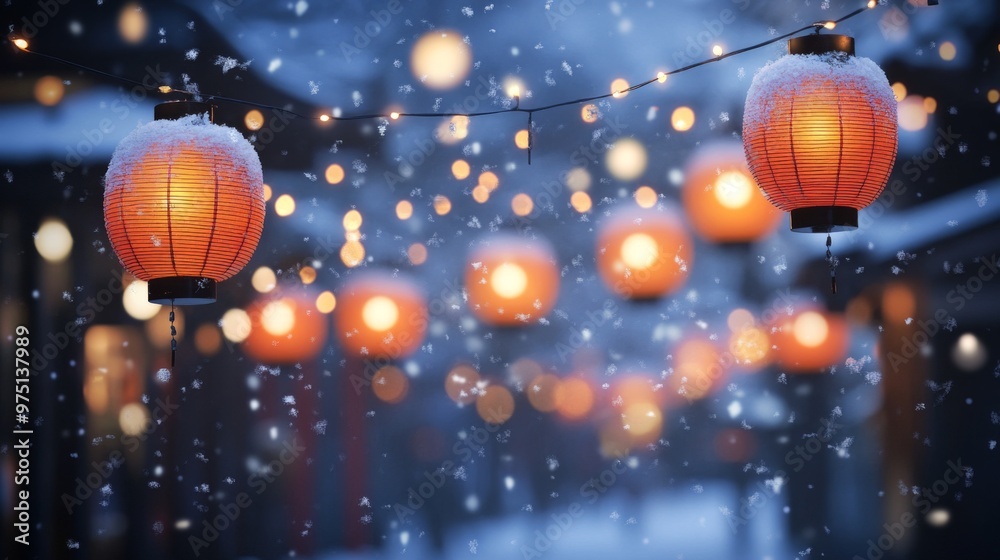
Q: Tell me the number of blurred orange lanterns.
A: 6